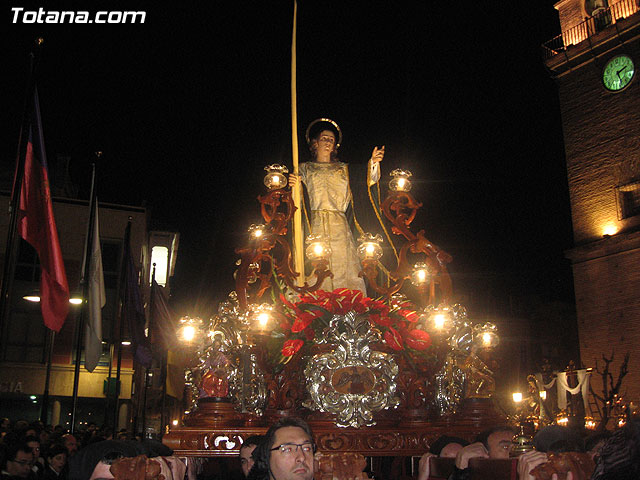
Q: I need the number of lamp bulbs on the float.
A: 10